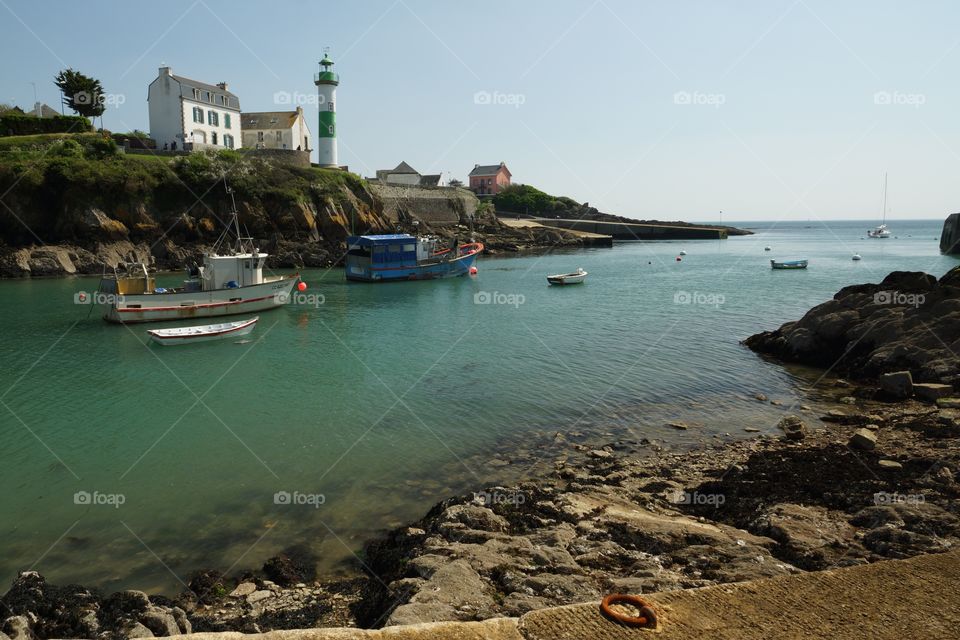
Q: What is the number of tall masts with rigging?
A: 2